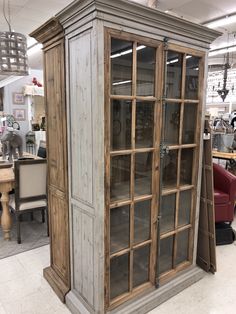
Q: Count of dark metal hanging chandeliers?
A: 1